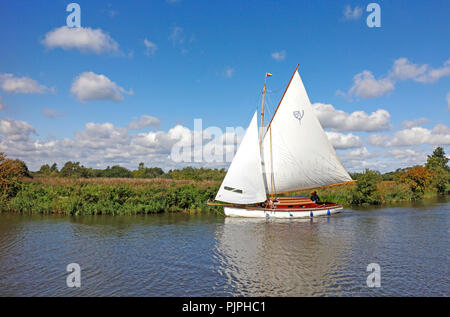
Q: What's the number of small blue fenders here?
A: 4